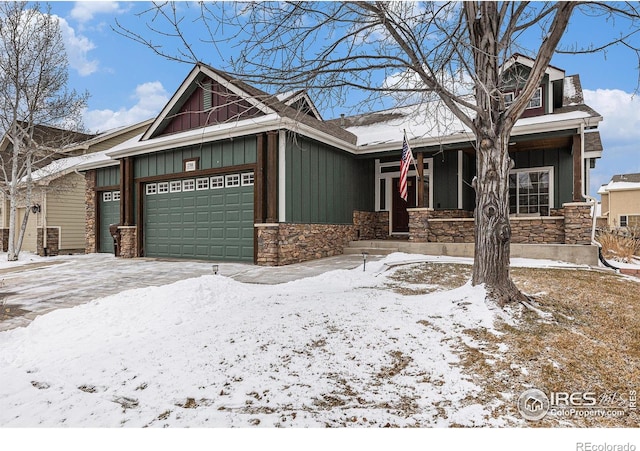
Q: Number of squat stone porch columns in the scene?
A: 2